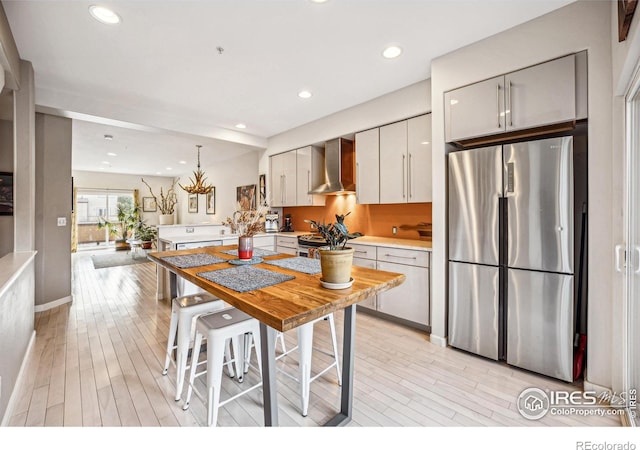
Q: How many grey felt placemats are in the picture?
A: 4